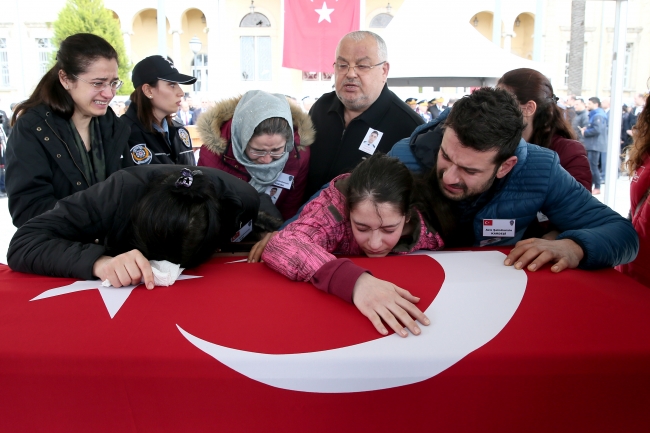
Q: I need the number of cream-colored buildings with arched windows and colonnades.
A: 1